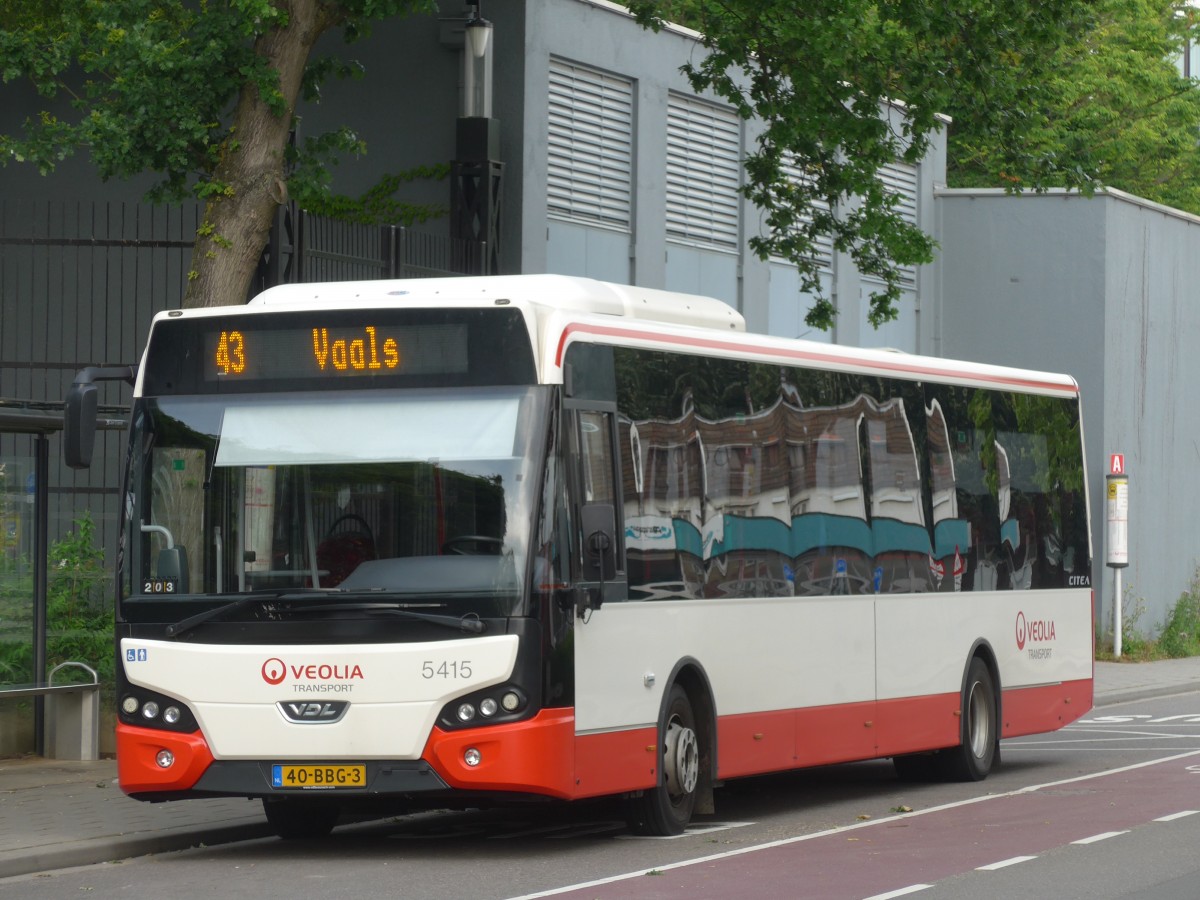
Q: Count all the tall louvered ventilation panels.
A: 4